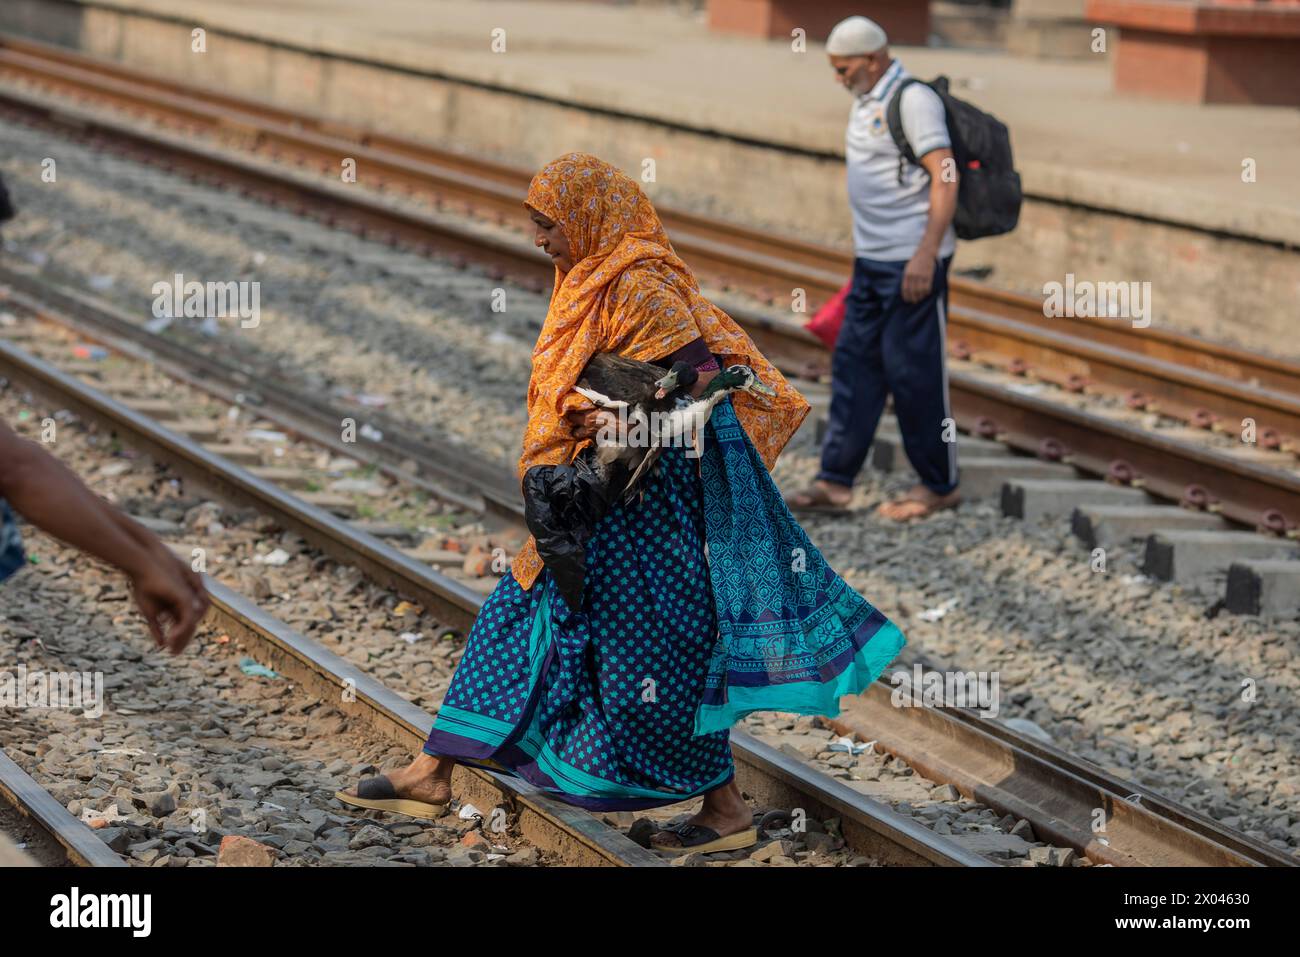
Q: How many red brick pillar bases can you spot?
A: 2